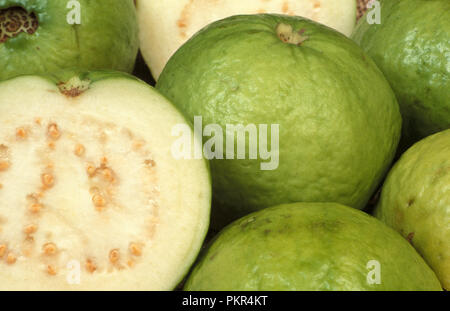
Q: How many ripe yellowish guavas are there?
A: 1